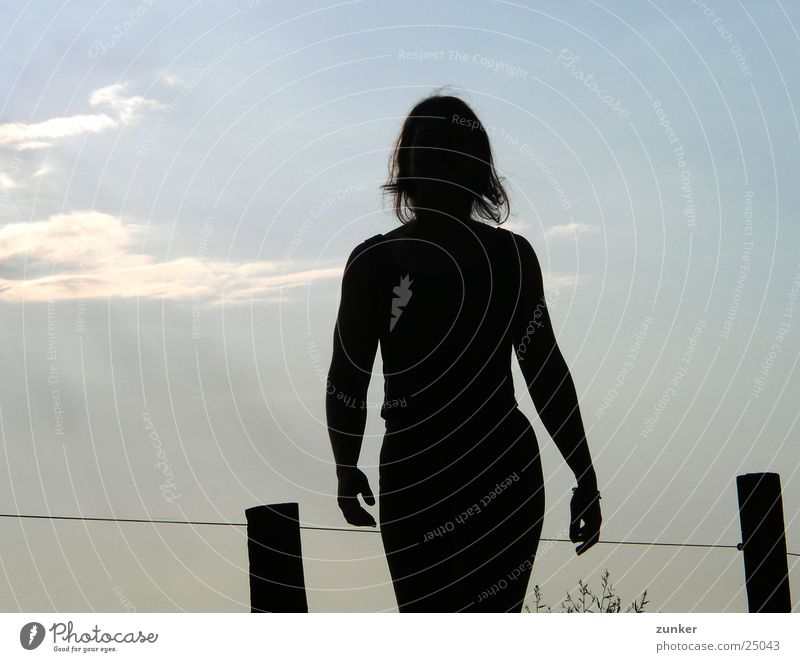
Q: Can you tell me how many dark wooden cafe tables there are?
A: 0